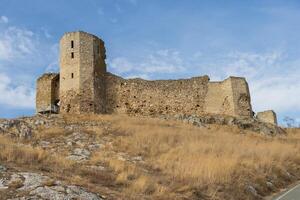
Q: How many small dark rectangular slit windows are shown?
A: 3